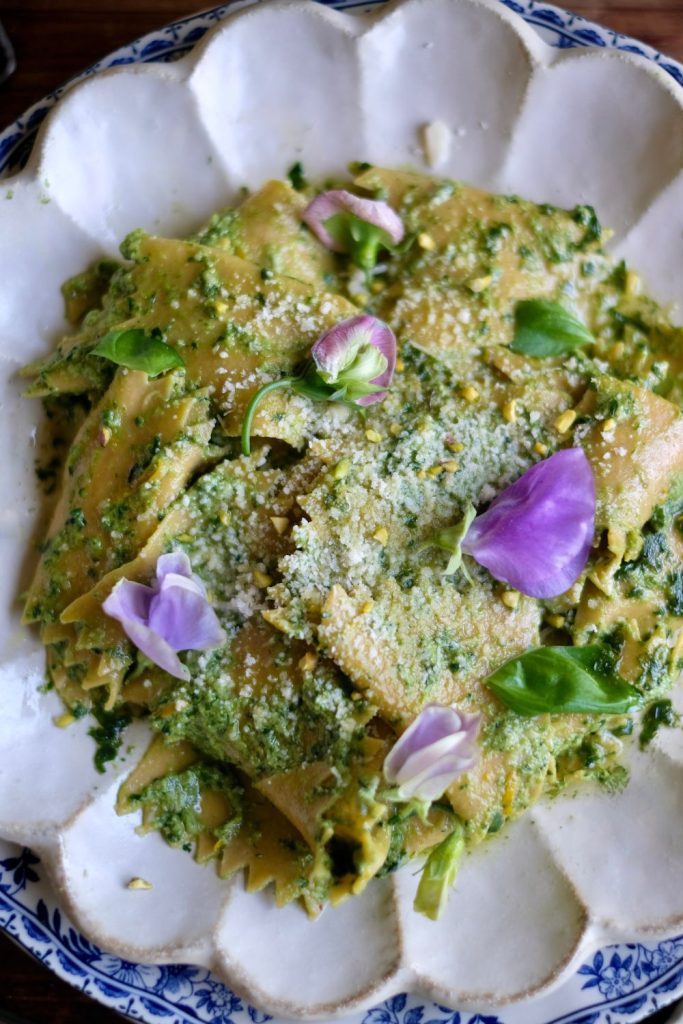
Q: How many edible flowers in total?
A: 5